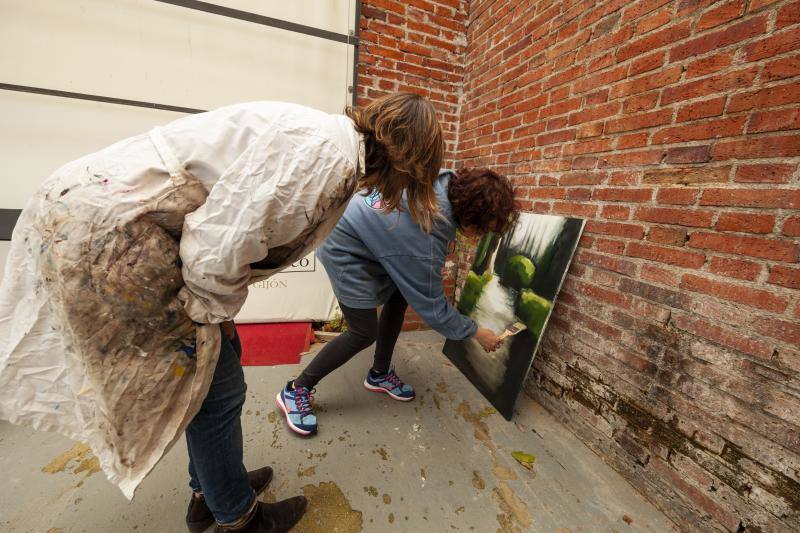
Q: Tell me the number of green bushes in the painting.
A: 3